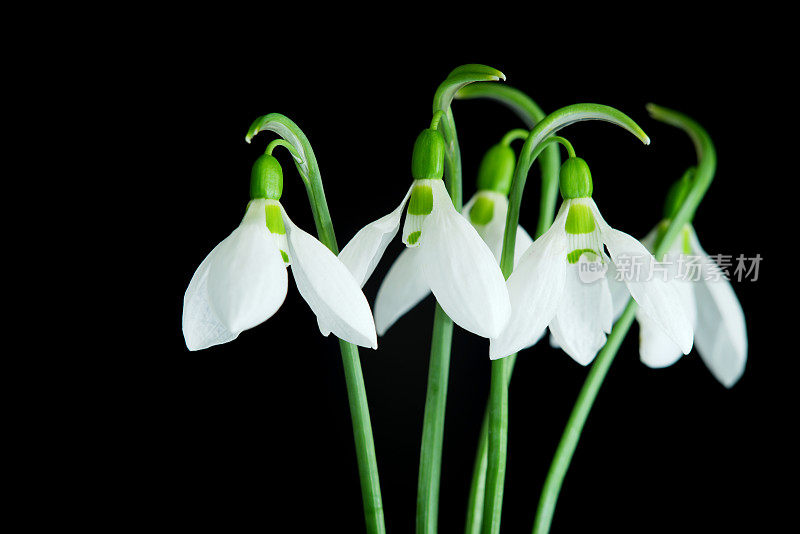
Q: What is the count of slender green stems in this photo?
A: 5